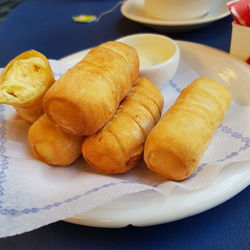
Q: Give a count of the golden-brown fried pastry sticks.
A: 5